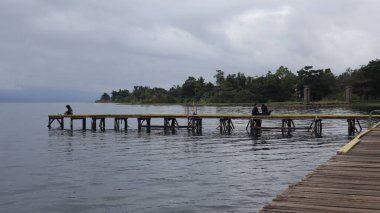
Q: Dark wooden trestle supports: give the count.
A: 12